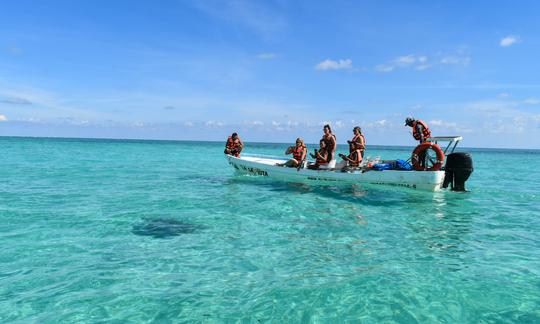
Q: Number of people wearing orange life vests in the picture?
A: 7